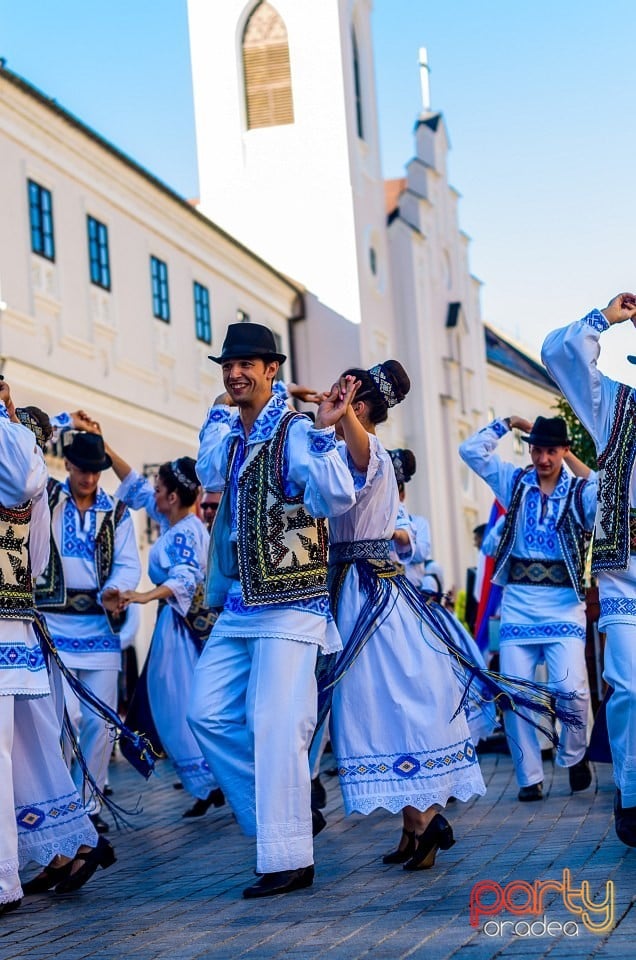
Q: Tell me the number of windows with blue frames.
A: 4